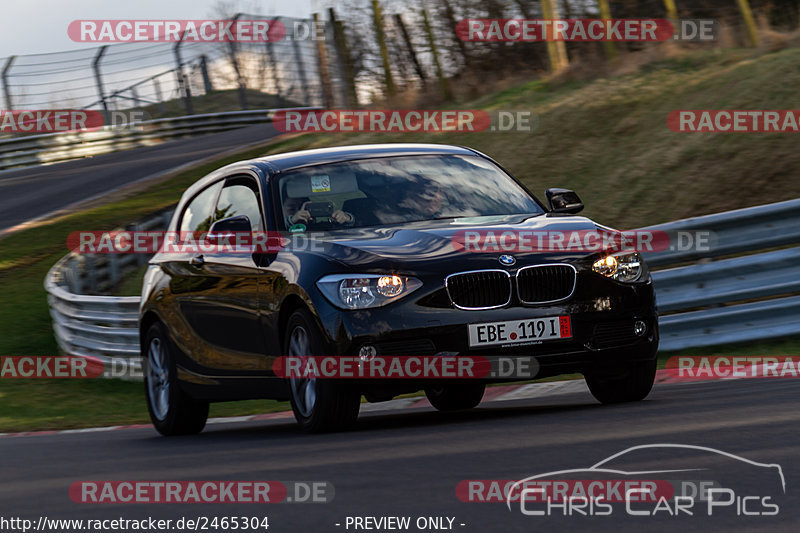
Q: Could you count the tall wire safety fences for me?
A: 1